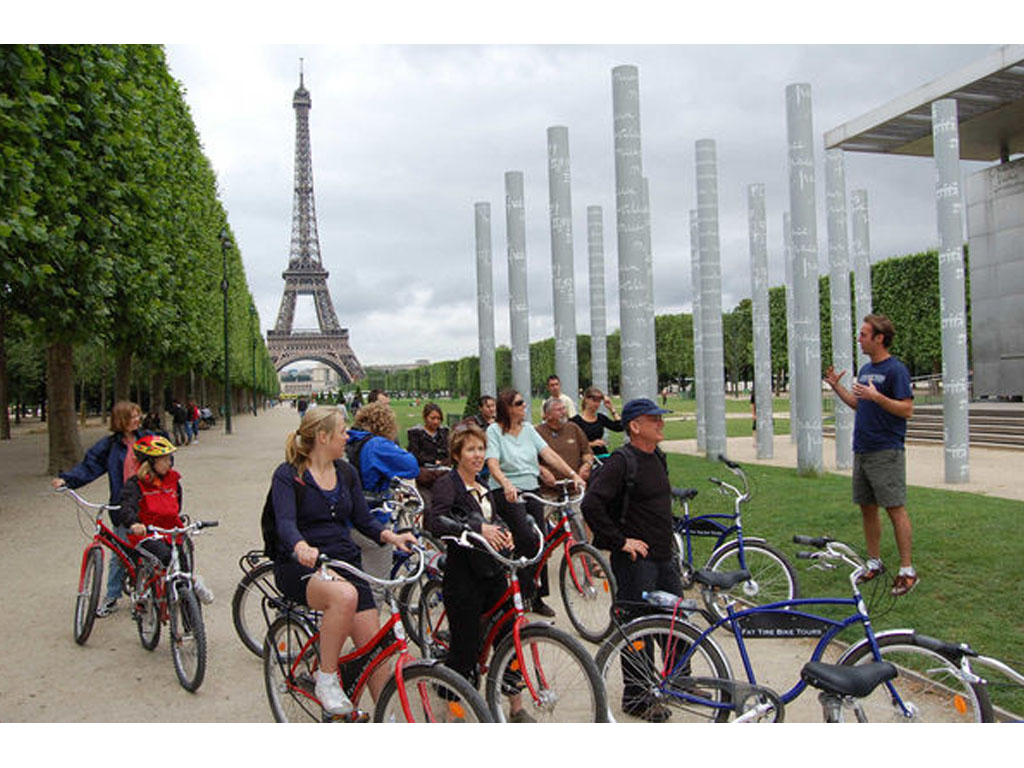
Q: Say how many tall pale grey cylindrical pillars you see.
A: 14